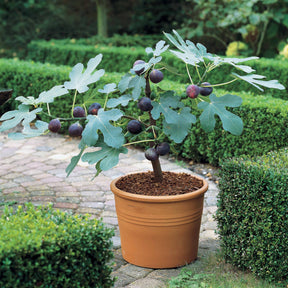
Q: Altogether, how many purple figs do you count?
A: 12